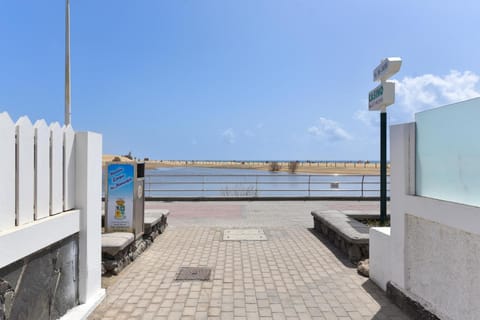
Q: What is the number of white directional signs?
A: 2